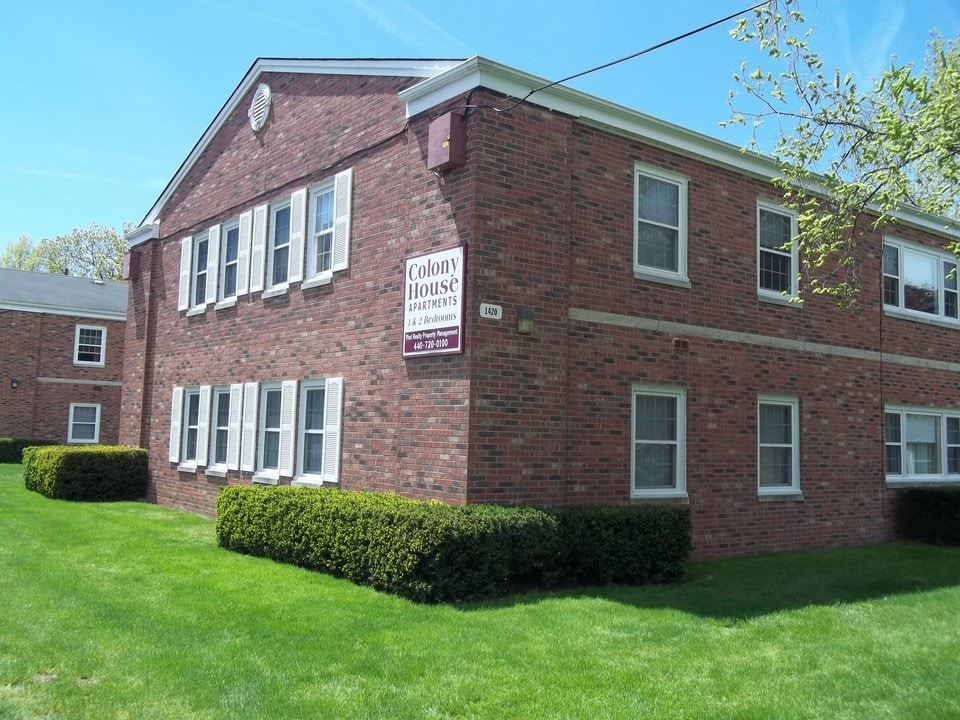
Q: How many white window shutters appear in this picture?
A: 12